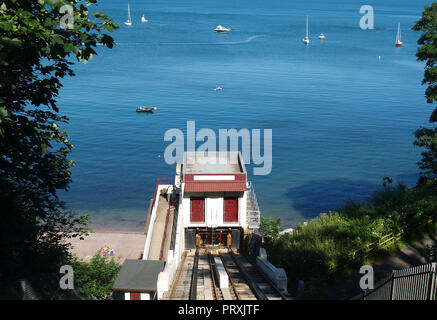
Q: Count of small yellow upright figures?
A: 2